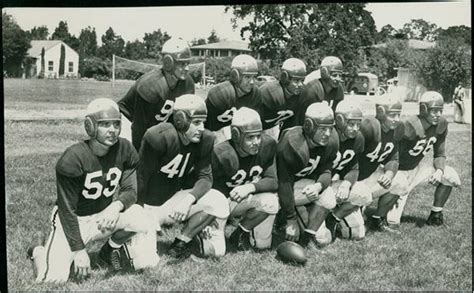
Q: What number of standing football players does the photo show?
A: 4